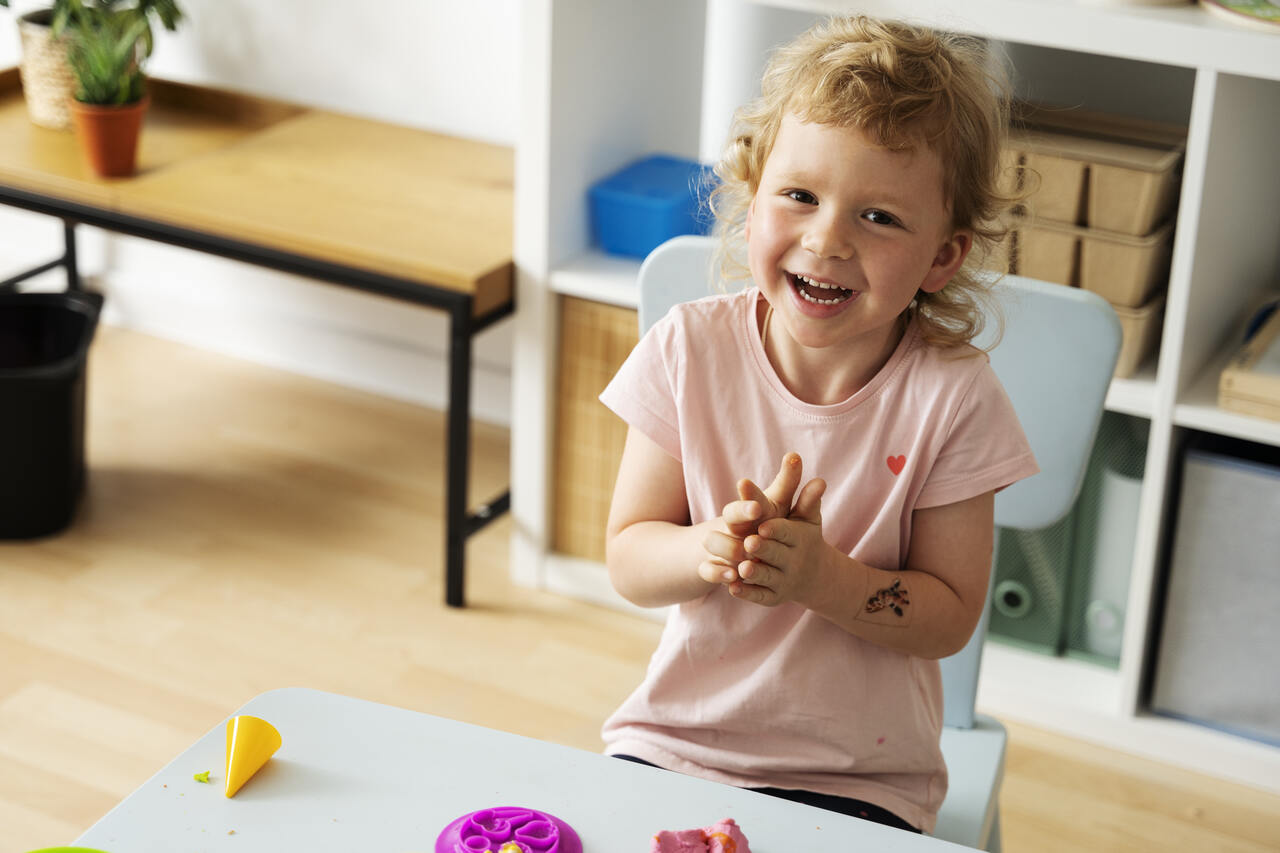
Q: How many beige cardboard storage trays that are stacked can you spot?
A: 3